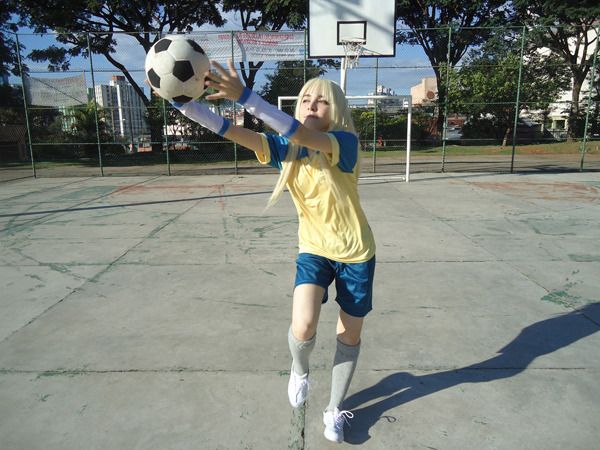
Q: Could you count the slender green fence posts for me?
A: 9